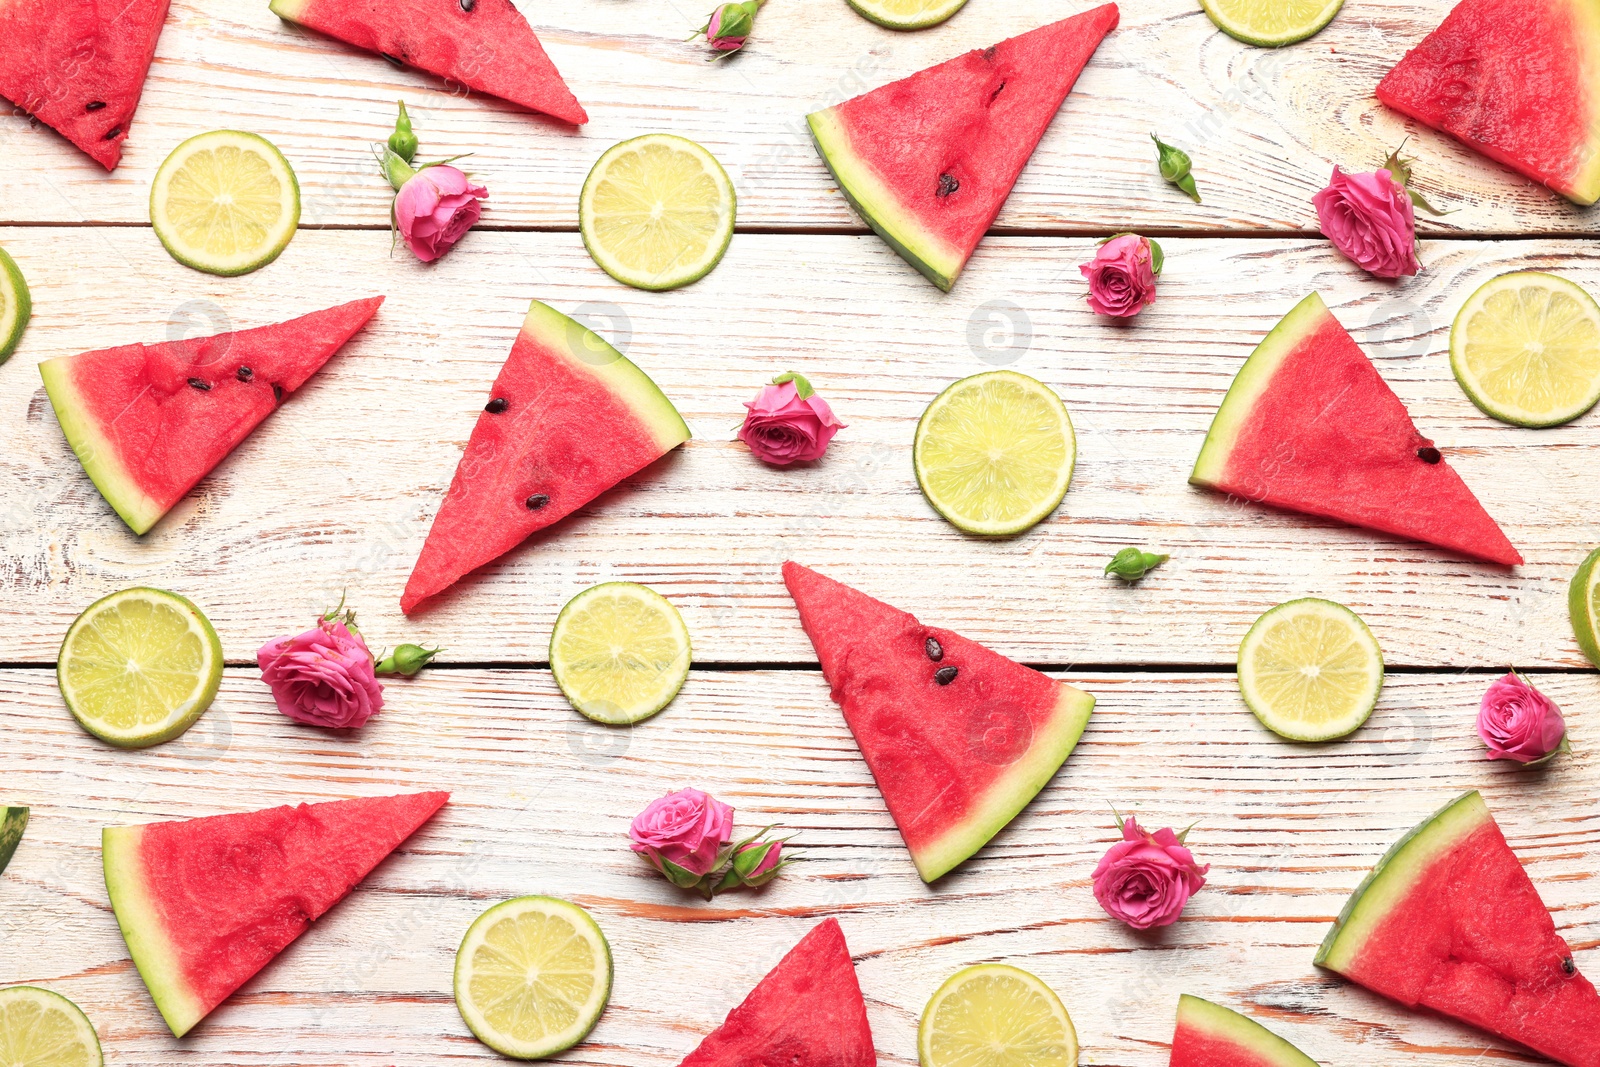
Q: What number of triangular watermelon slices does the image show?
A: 12